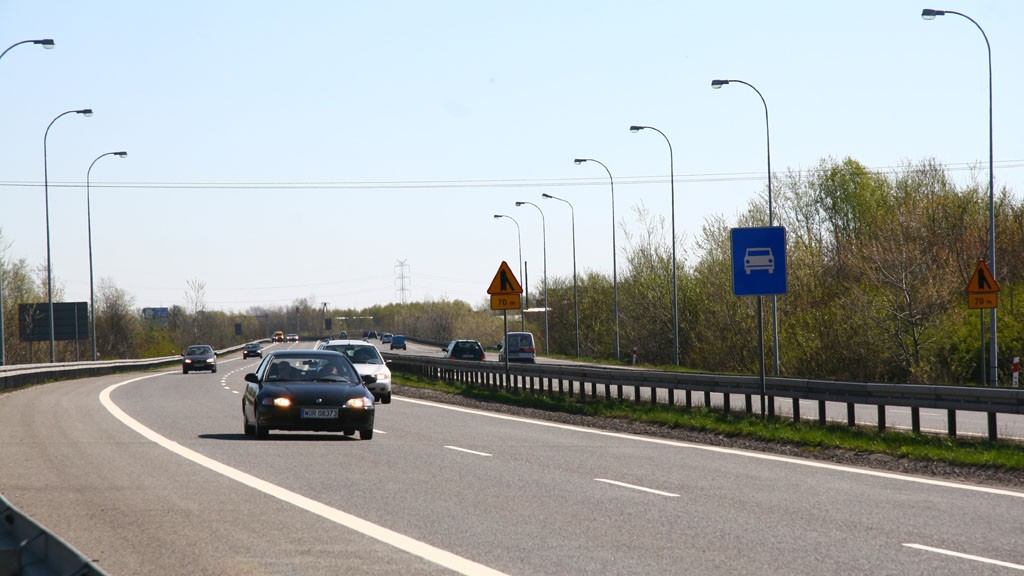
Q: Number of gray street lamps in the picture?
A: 10